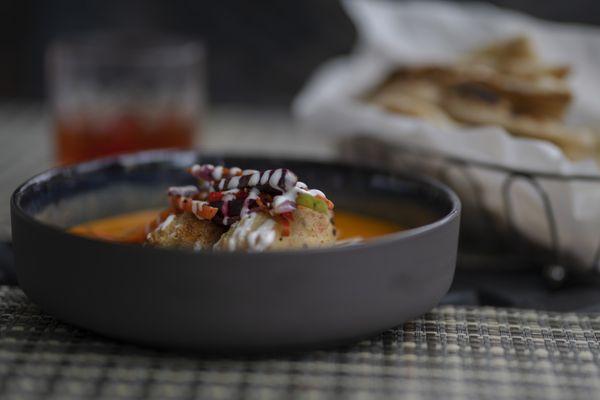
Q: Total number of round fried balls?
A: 2